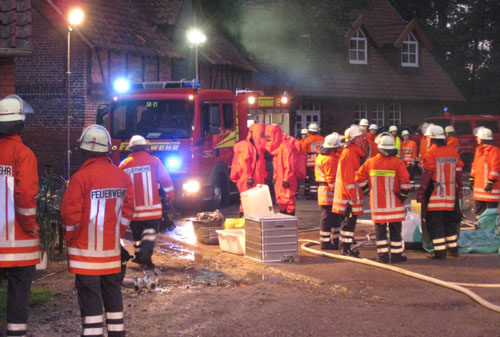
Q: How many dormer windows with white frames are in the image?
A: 2